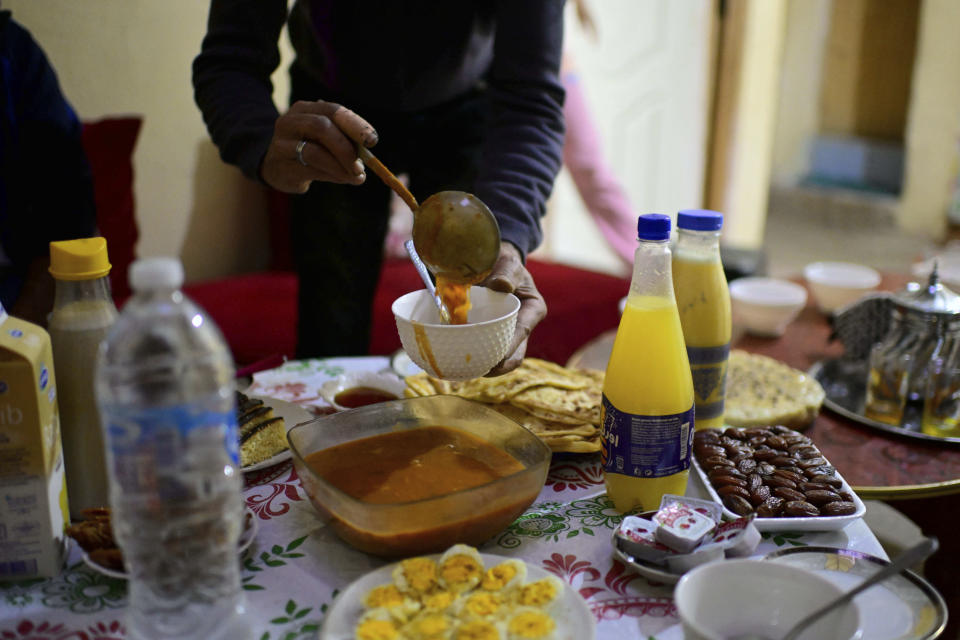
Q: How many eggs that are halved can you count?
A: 11